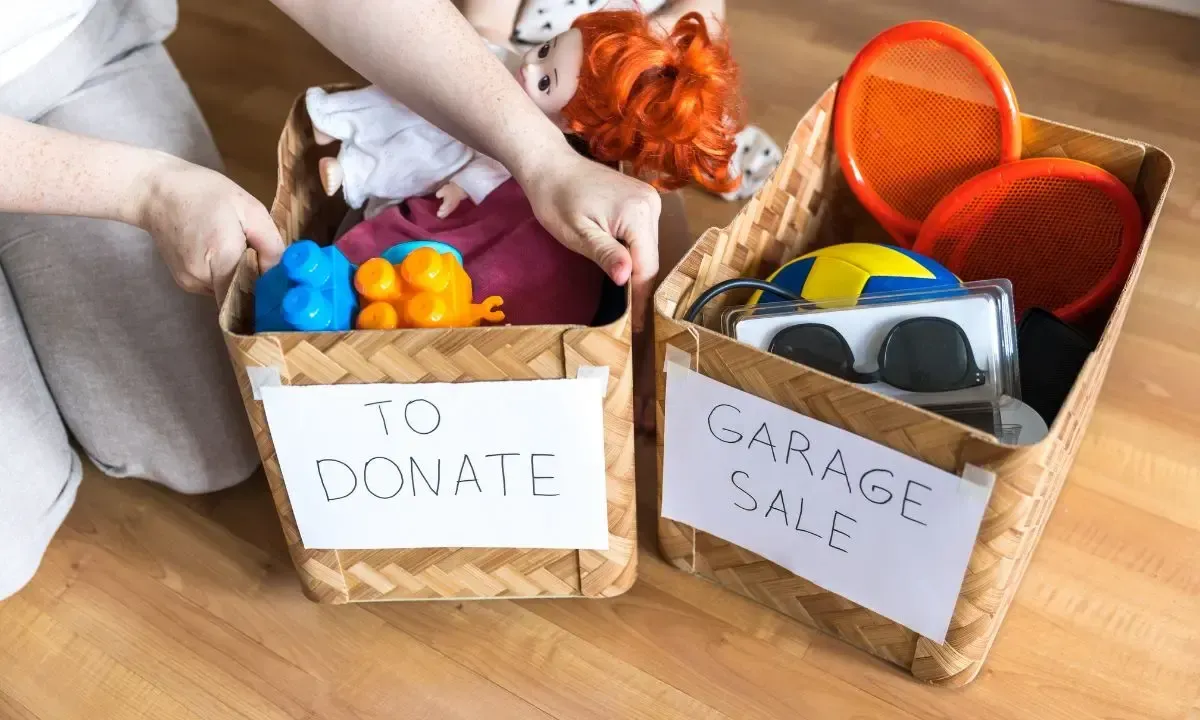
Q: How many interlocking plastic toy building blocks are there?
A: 2